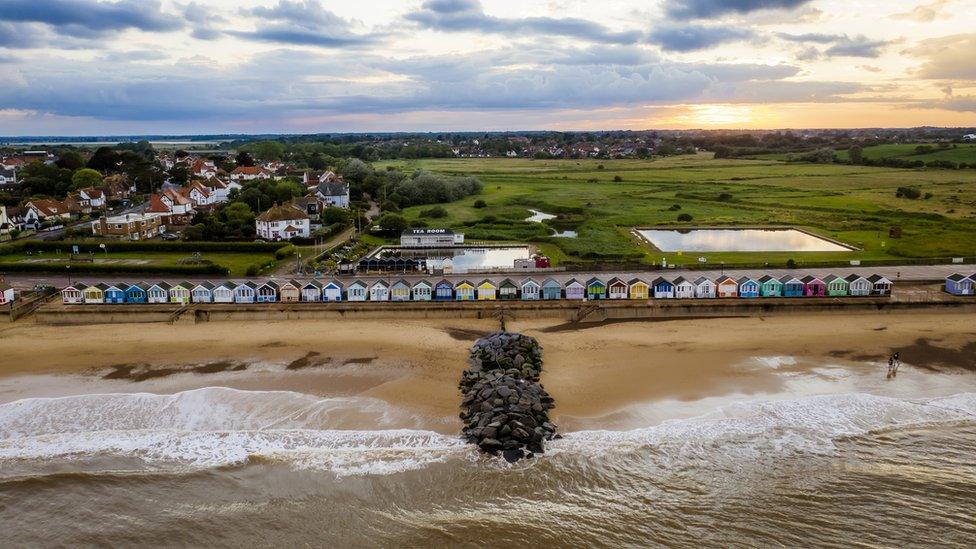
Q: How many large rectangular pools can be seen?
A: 2